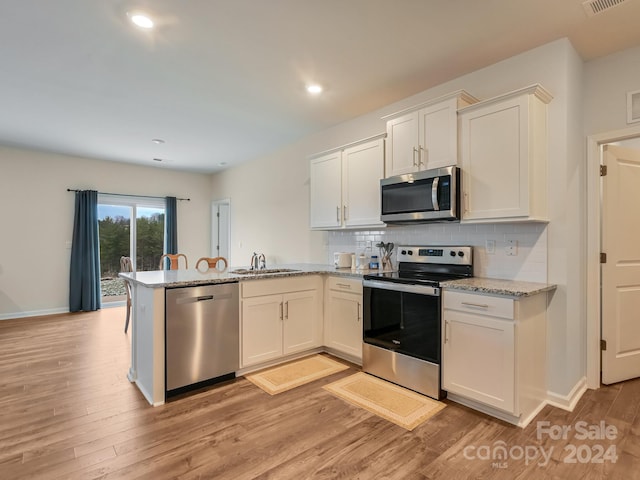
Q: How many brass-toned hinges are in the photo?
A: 3